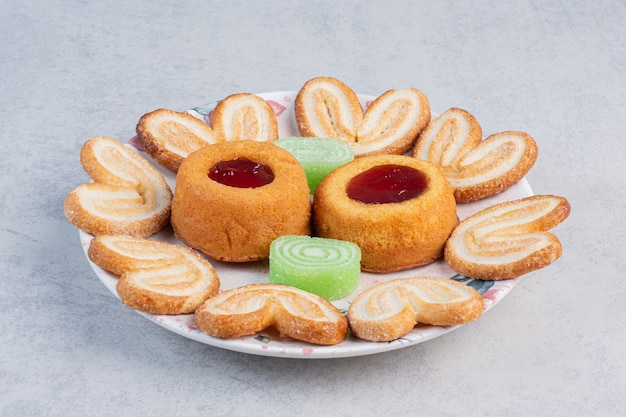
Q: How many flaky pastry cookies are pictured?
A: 8